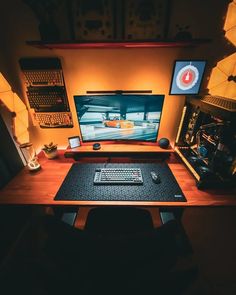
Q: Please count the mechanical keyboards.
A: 4